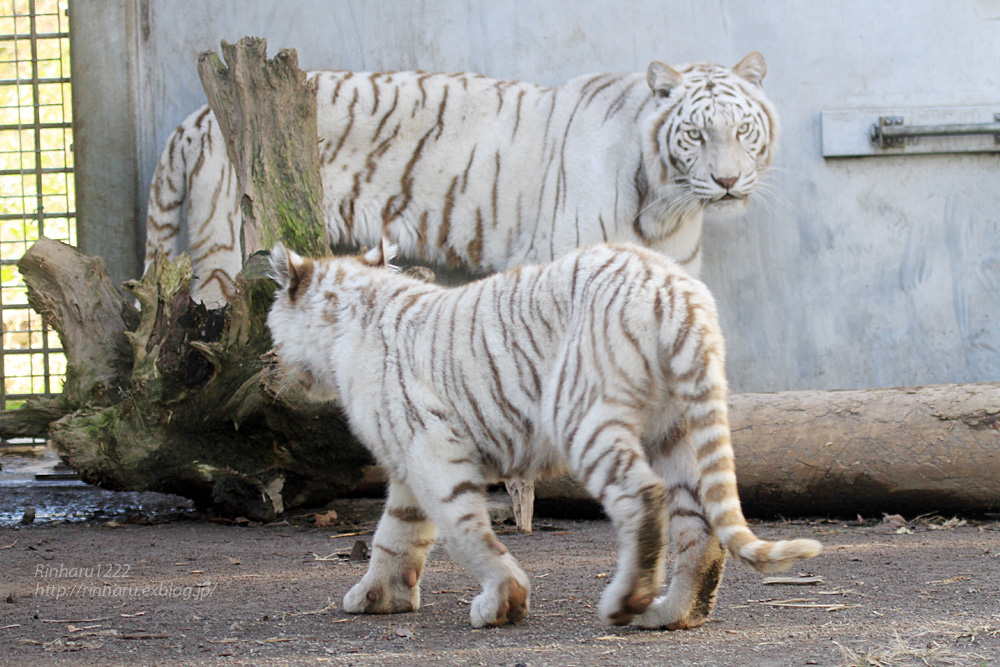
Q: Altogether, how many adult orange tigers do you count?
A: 0